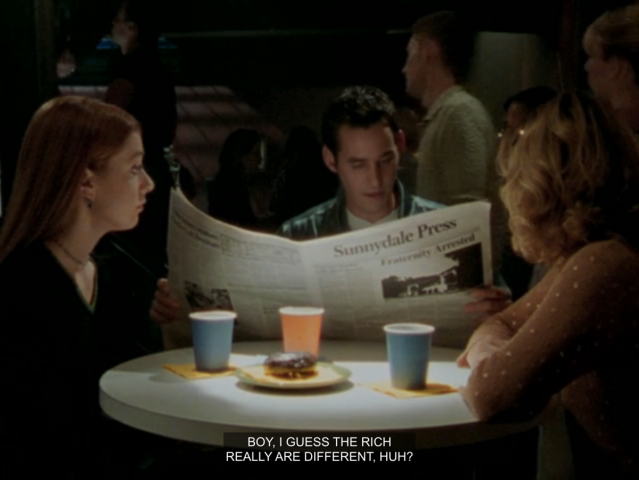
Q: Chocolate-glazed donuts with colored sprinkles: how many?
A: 0